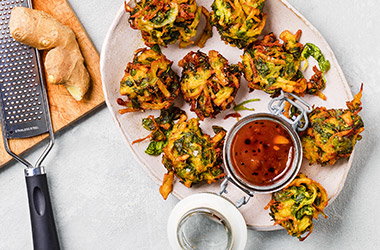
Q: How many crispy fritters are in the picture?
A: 8